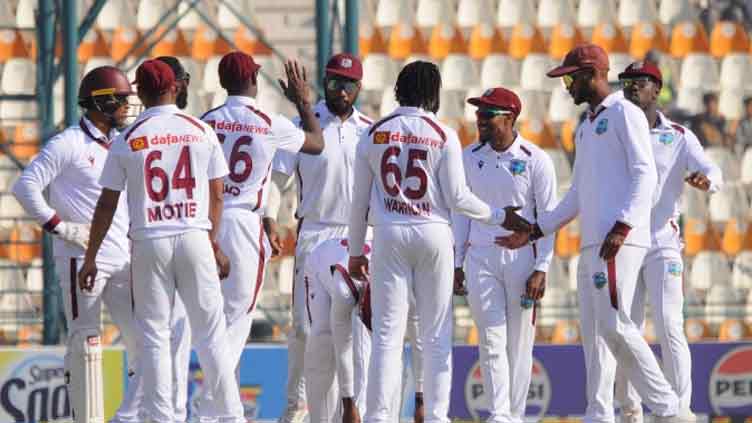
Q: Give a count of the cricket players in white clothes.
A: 10